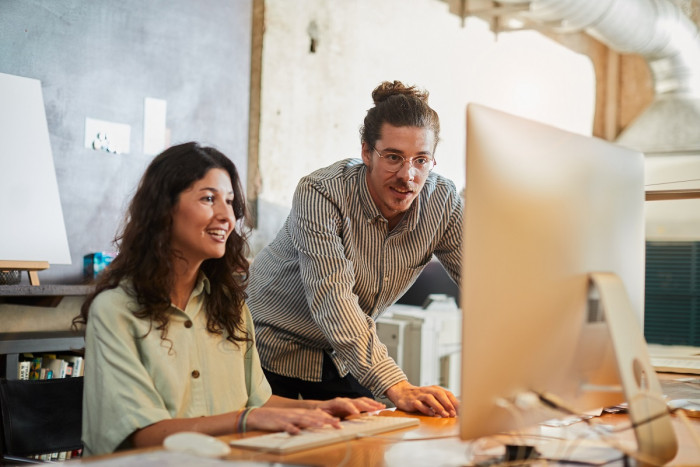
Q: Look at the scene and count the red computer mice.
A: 0